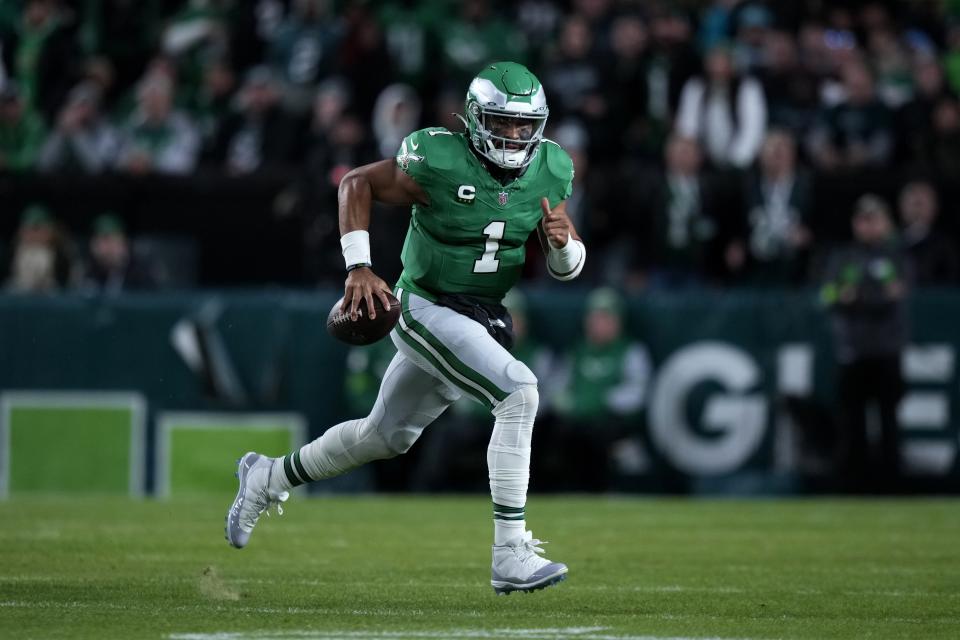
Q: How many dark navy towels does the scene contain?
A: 1